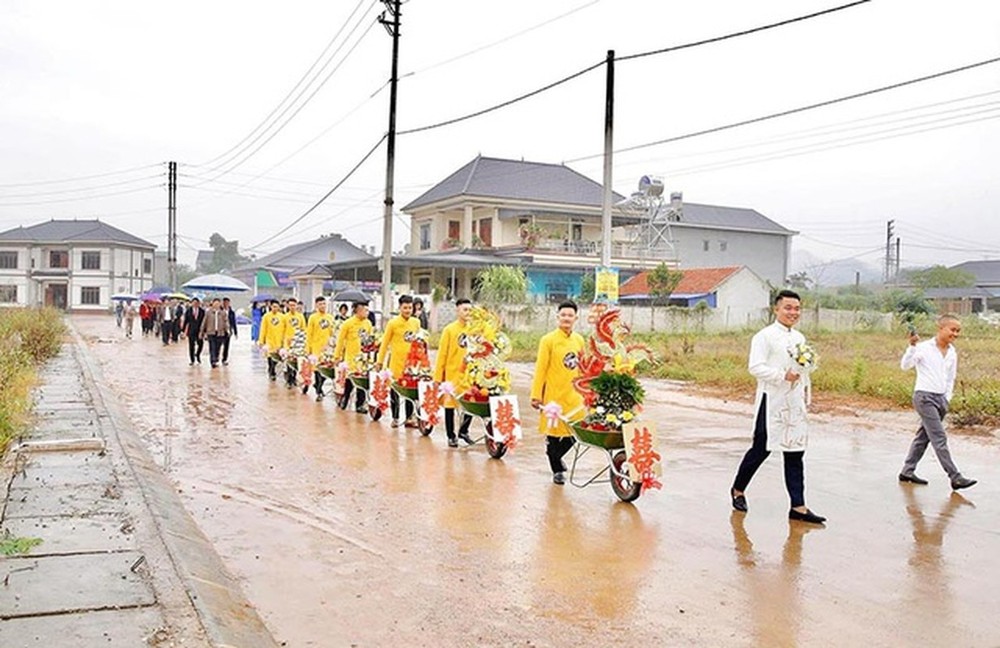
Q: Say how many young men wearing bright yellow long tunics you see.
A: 7